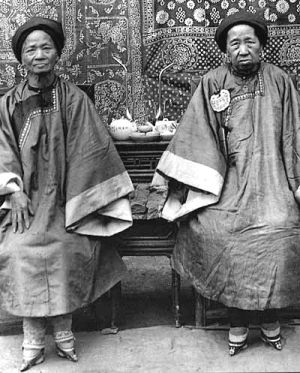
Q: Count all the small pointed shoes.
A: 4